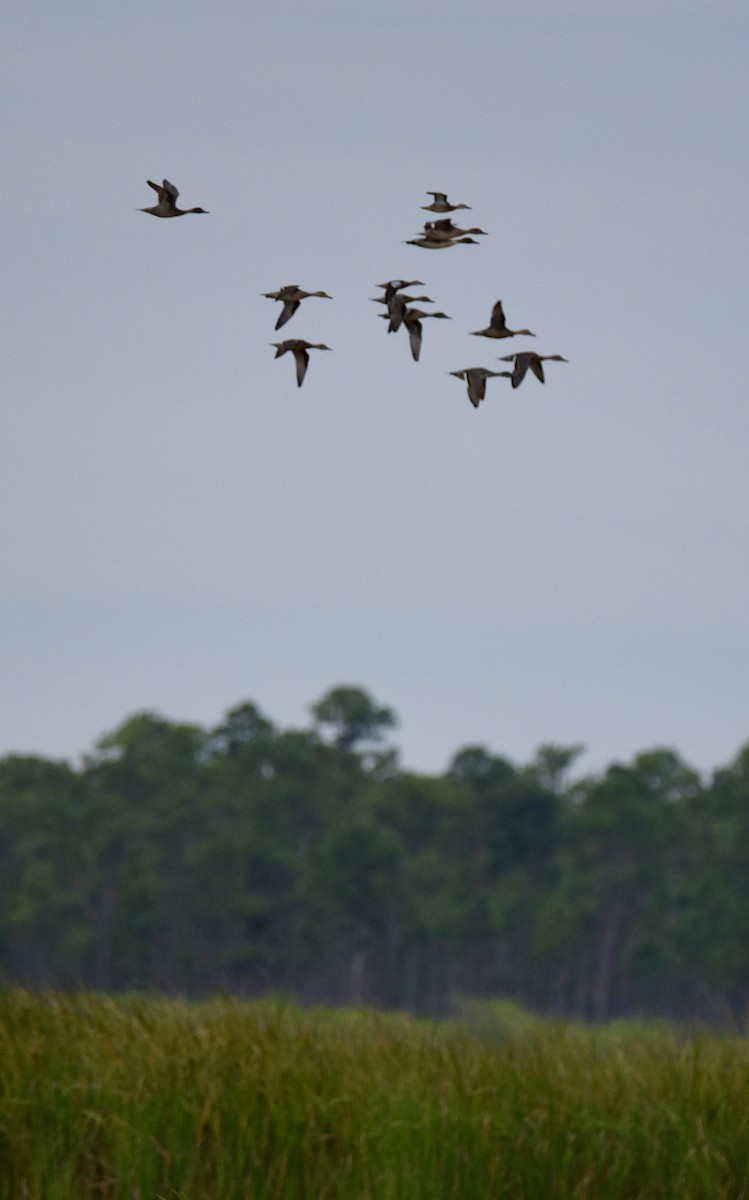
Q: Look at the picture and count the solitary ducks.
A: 1